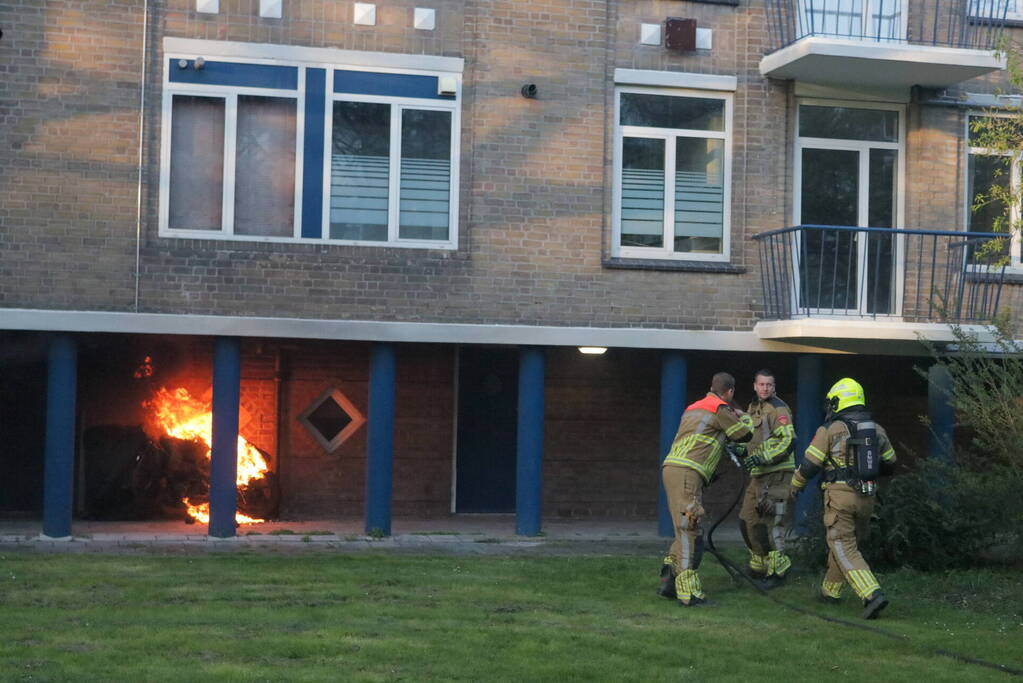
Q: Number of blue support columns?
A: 7